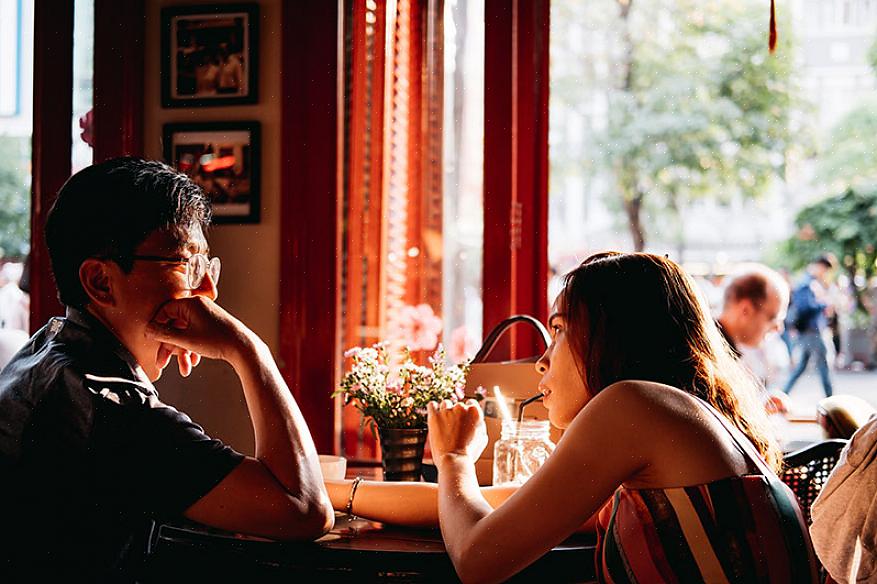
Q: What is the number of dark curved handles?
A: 1